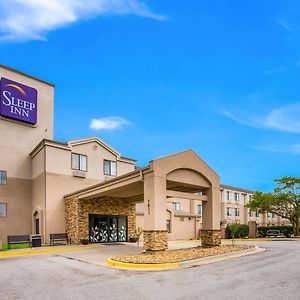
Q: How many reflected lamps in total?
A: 0